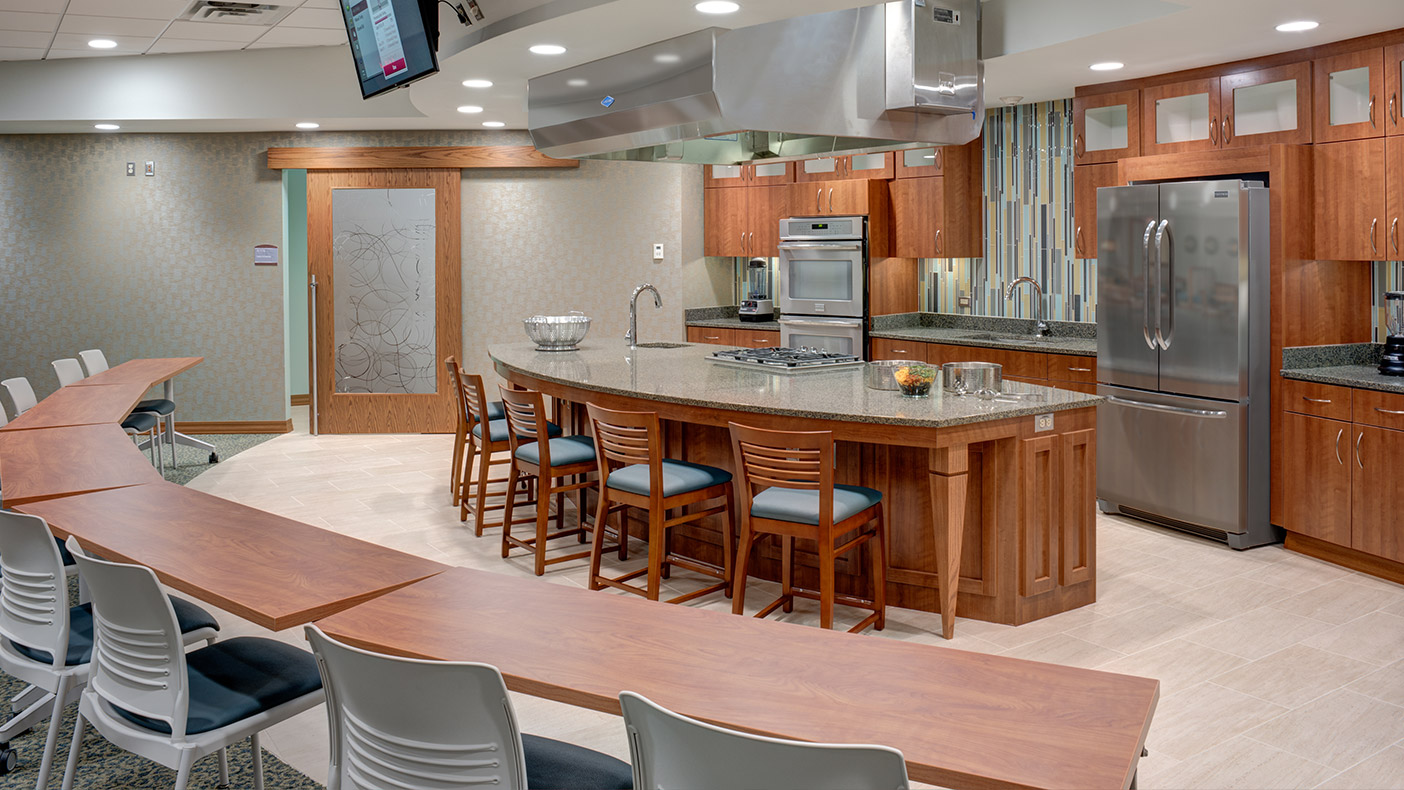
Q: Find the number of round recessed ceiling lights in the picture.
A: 10